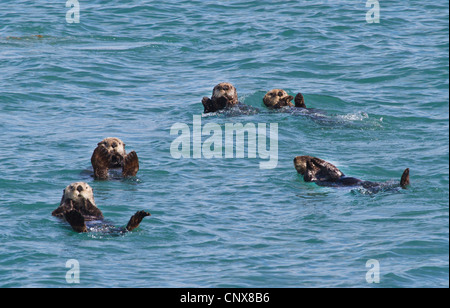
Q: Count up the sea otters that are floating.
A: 5